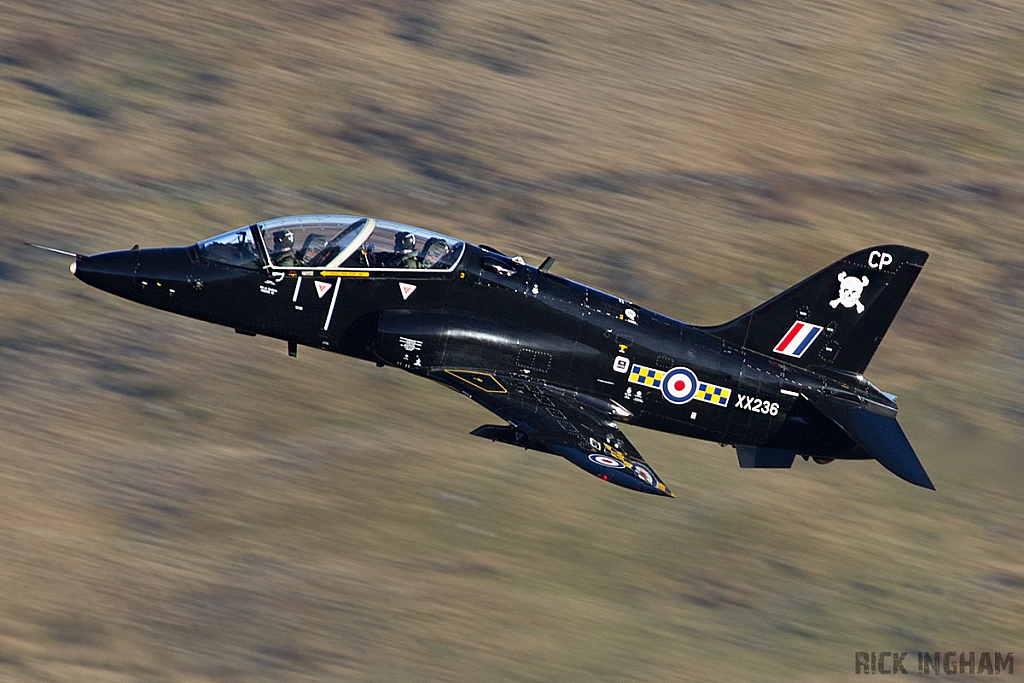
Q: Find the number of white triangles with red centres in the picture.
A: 2